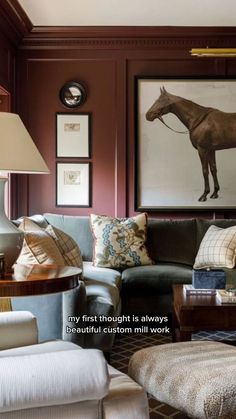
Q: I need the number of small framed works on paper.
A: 2